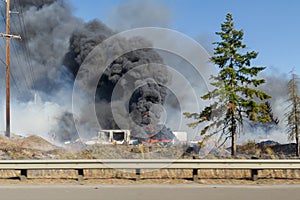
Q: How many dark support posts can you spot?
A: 5